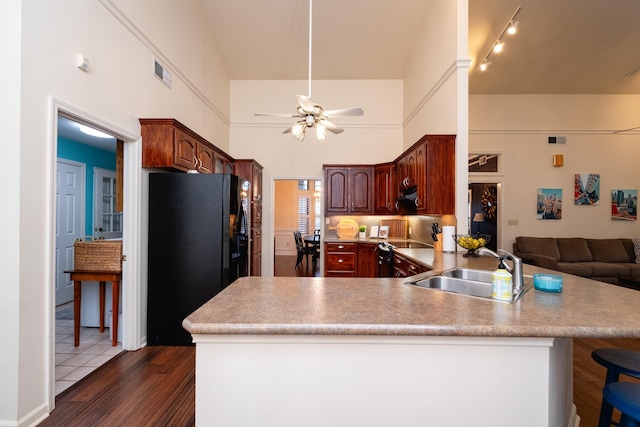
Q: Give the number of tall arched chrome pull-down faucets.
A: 1